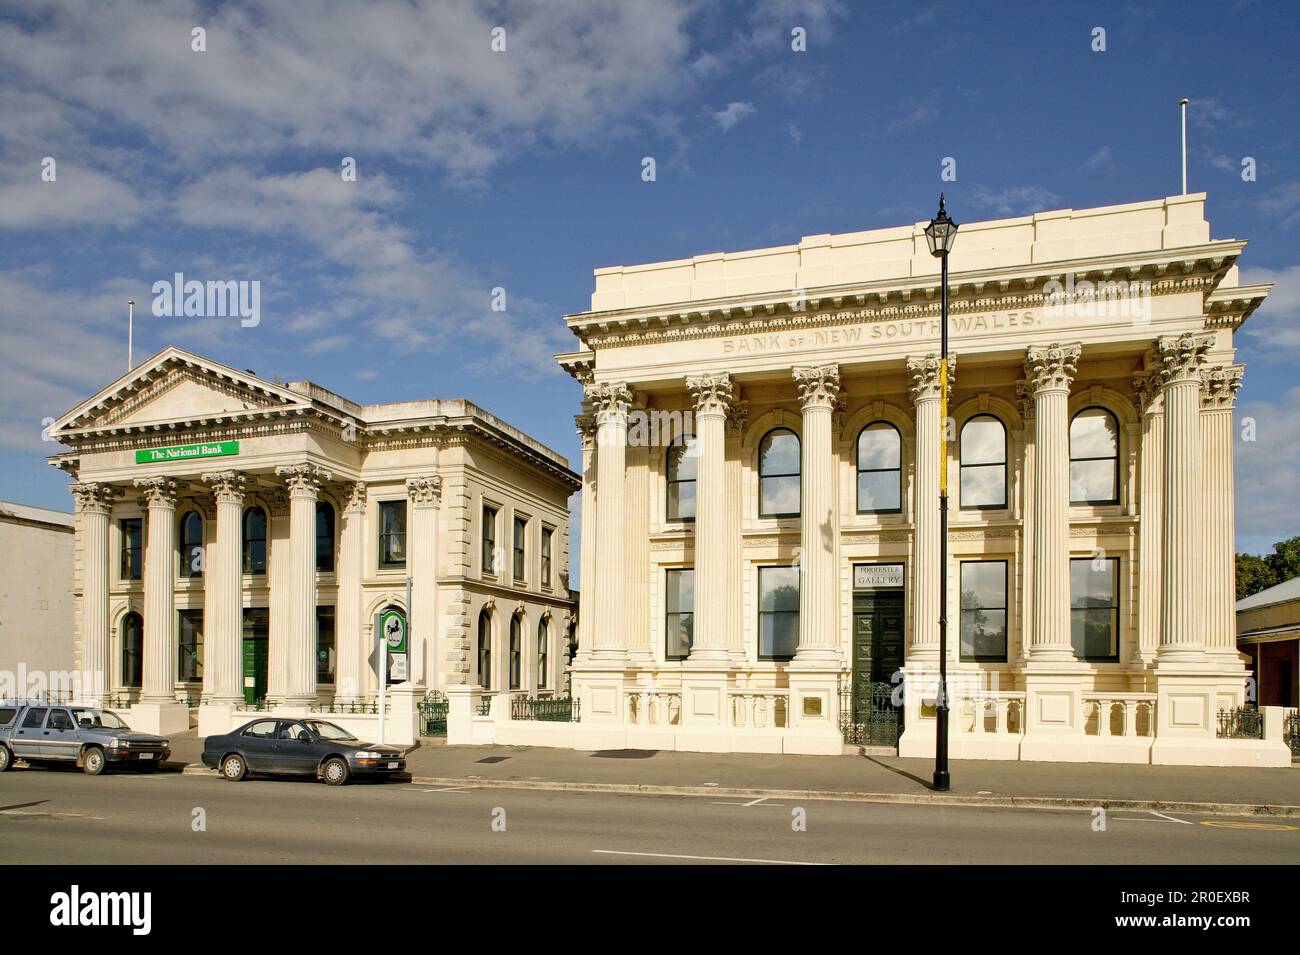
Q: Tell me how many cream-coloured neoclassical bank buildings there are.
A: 2